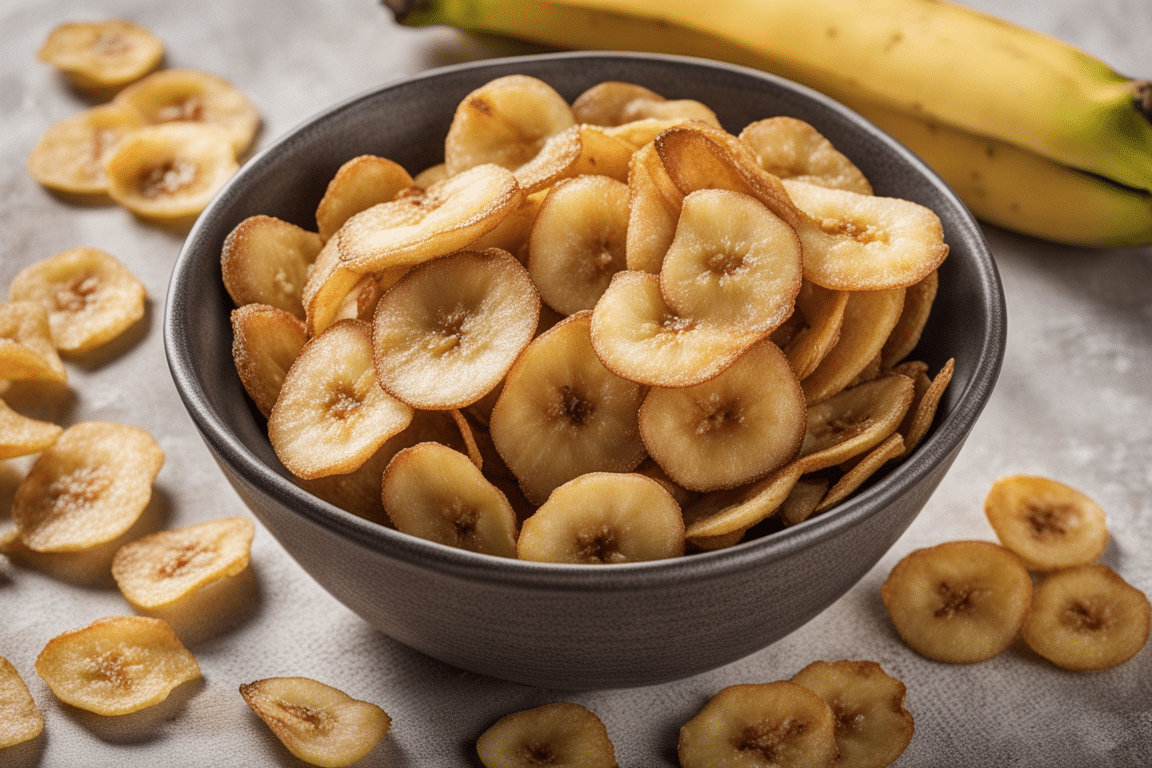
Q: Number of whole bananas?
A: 2